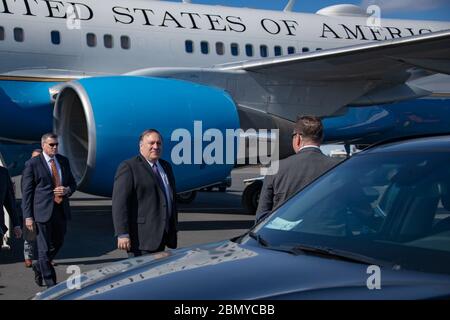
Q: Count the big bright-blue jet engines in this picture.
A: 1